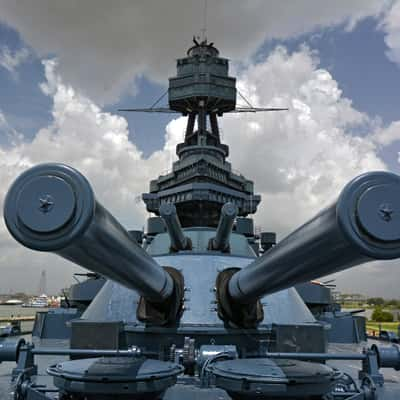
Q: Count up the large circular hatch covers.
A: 2